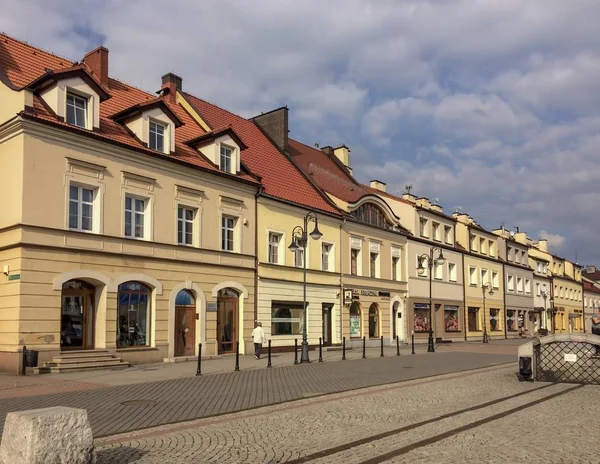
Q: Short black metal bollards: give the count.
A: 10